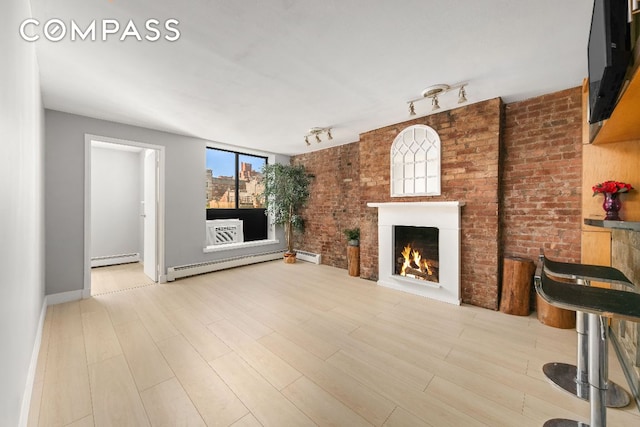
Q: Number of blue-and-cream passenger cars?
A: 0